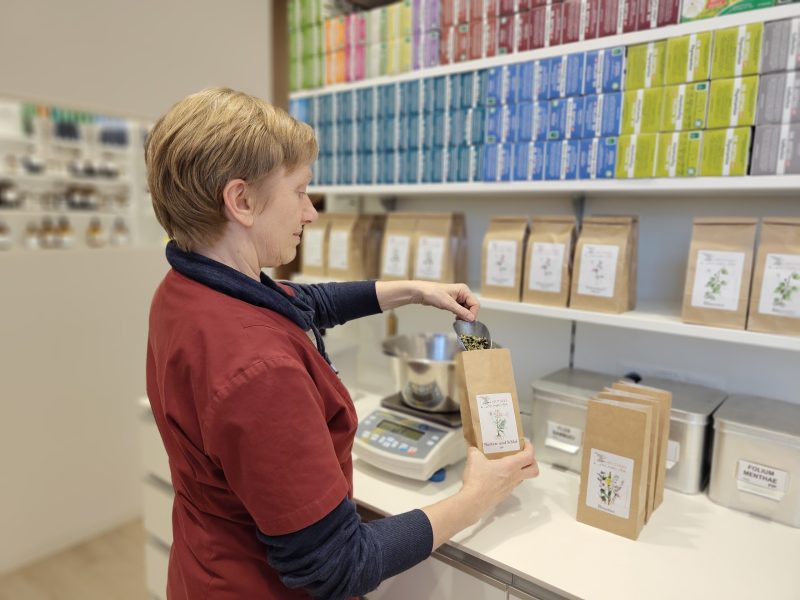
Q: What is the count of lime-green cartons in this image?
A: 9